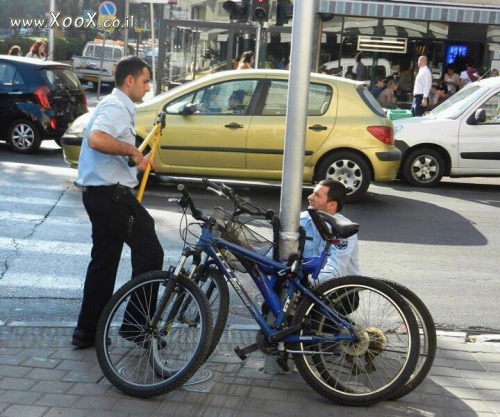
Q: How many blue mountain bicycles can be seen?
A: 2